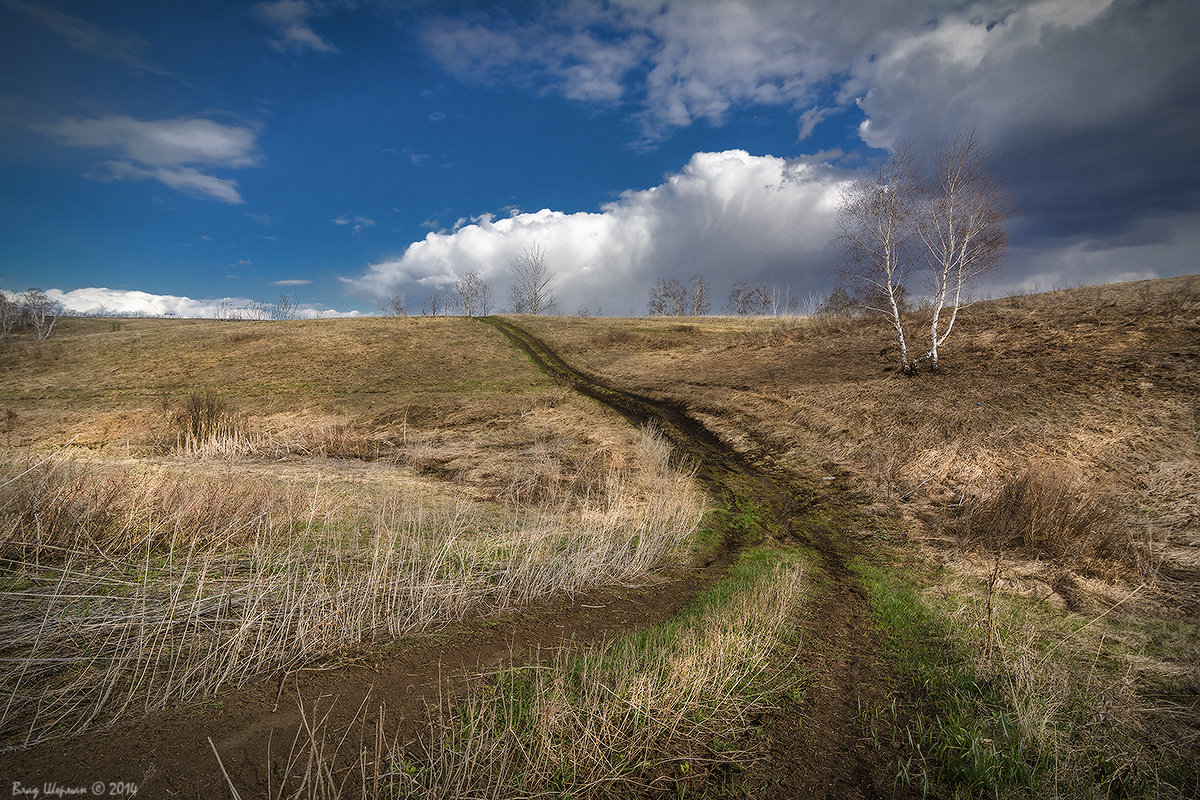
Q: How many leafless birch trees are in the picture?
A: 2